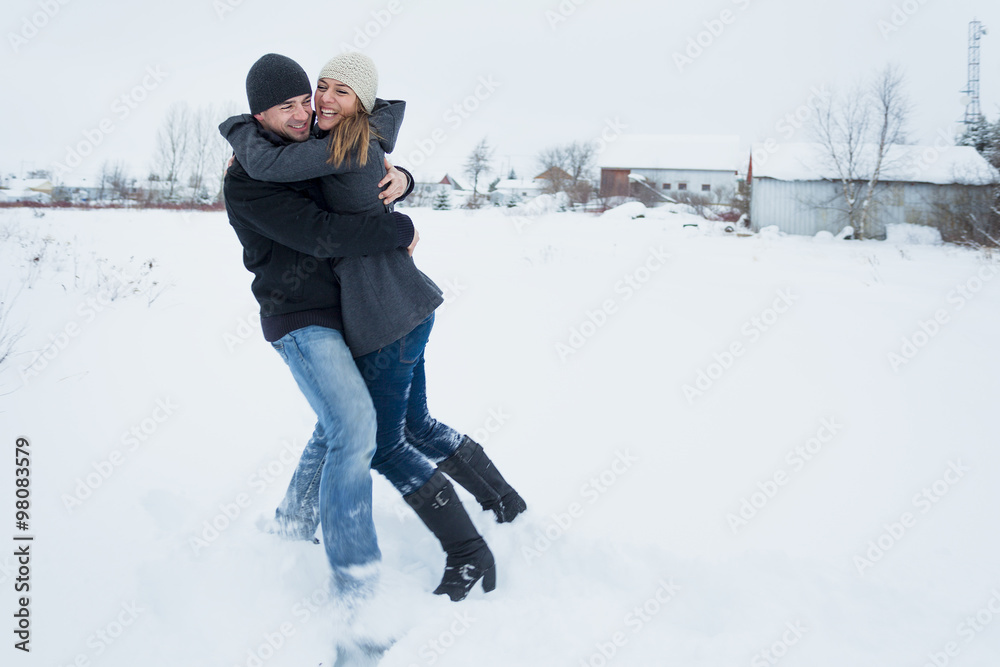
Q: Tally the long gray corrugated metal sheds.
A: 1